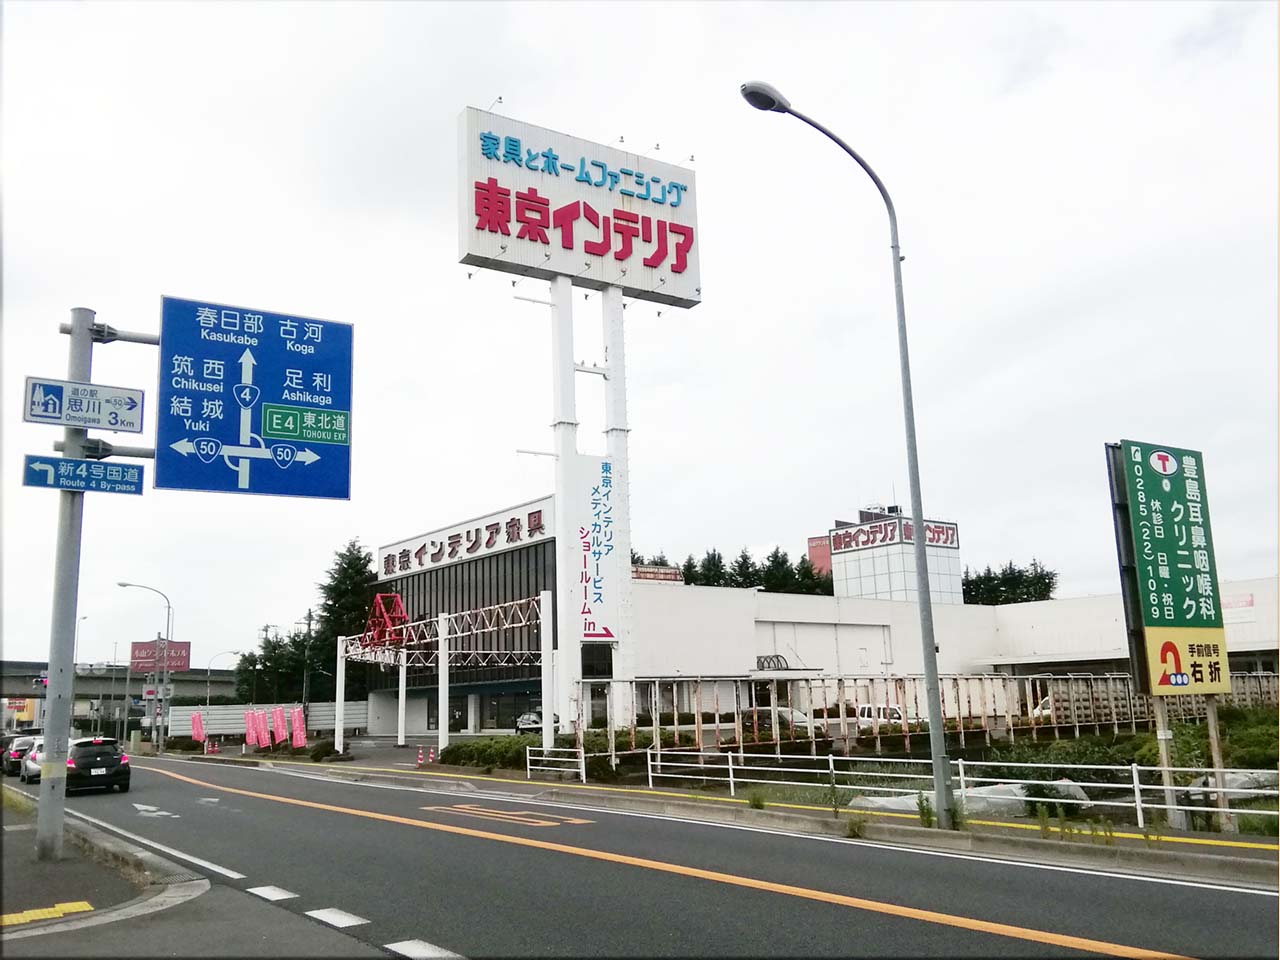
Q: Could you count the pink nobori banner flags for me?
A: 5